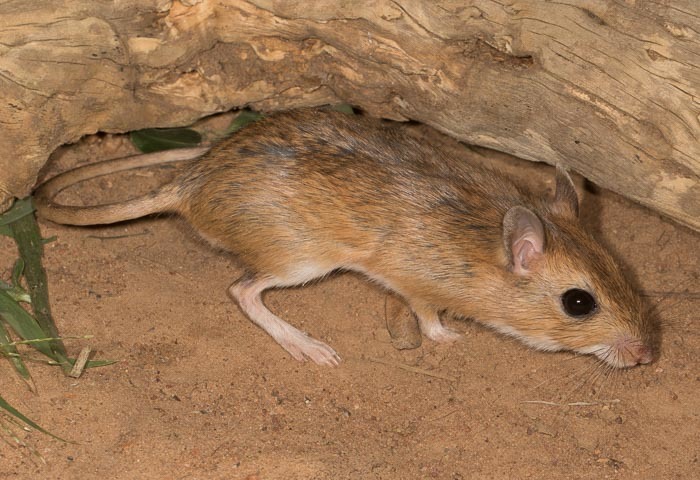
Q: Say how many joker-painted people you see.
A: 0